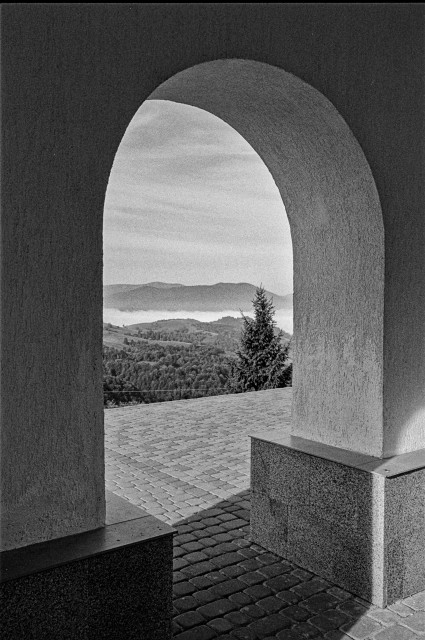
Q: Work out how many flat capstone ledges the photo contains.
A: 2